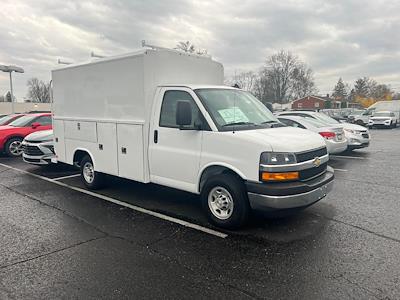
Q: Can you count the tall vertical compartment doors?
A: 3